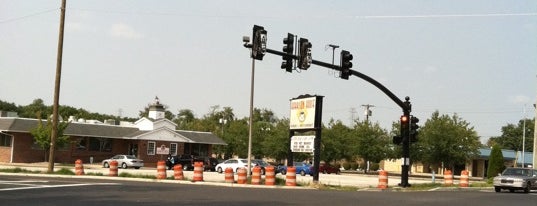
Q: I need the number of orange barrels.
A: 13